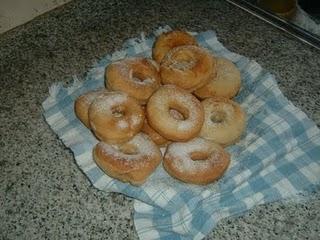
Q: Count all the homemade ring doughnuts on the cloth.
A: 11